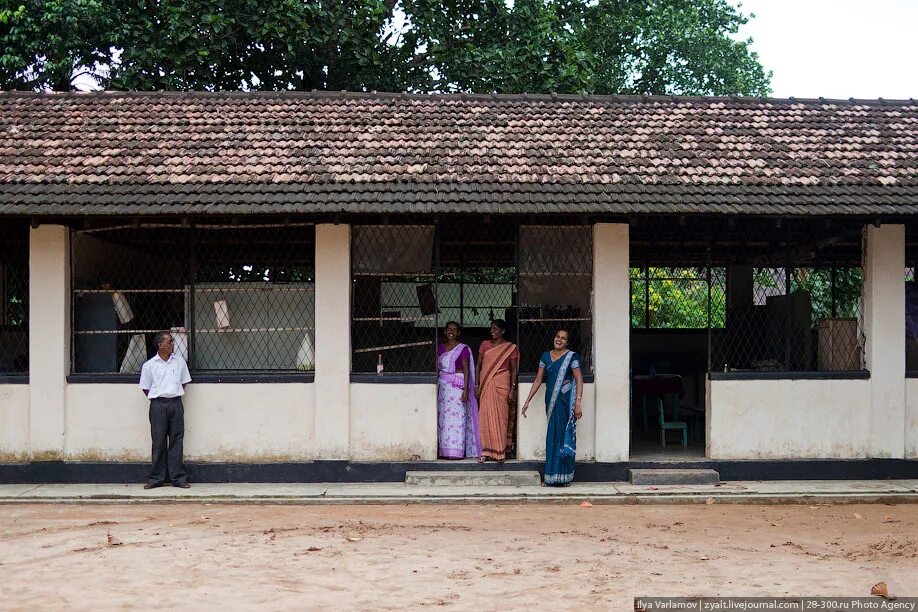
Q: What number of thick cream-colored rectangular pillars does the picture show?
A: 4